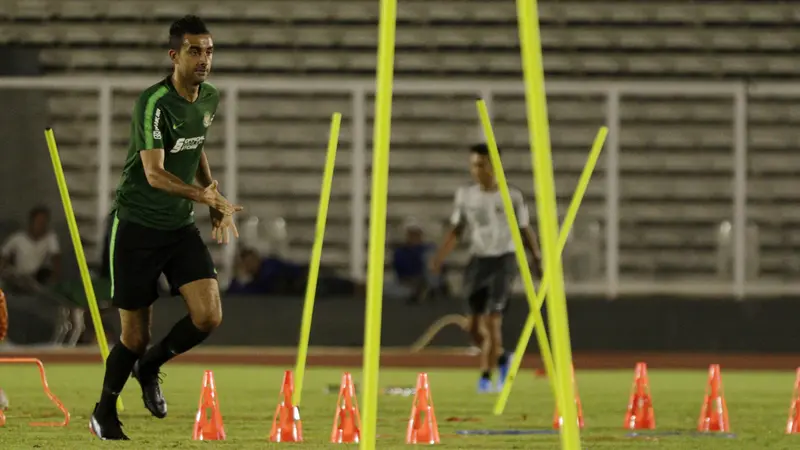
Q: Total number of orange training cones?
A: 8